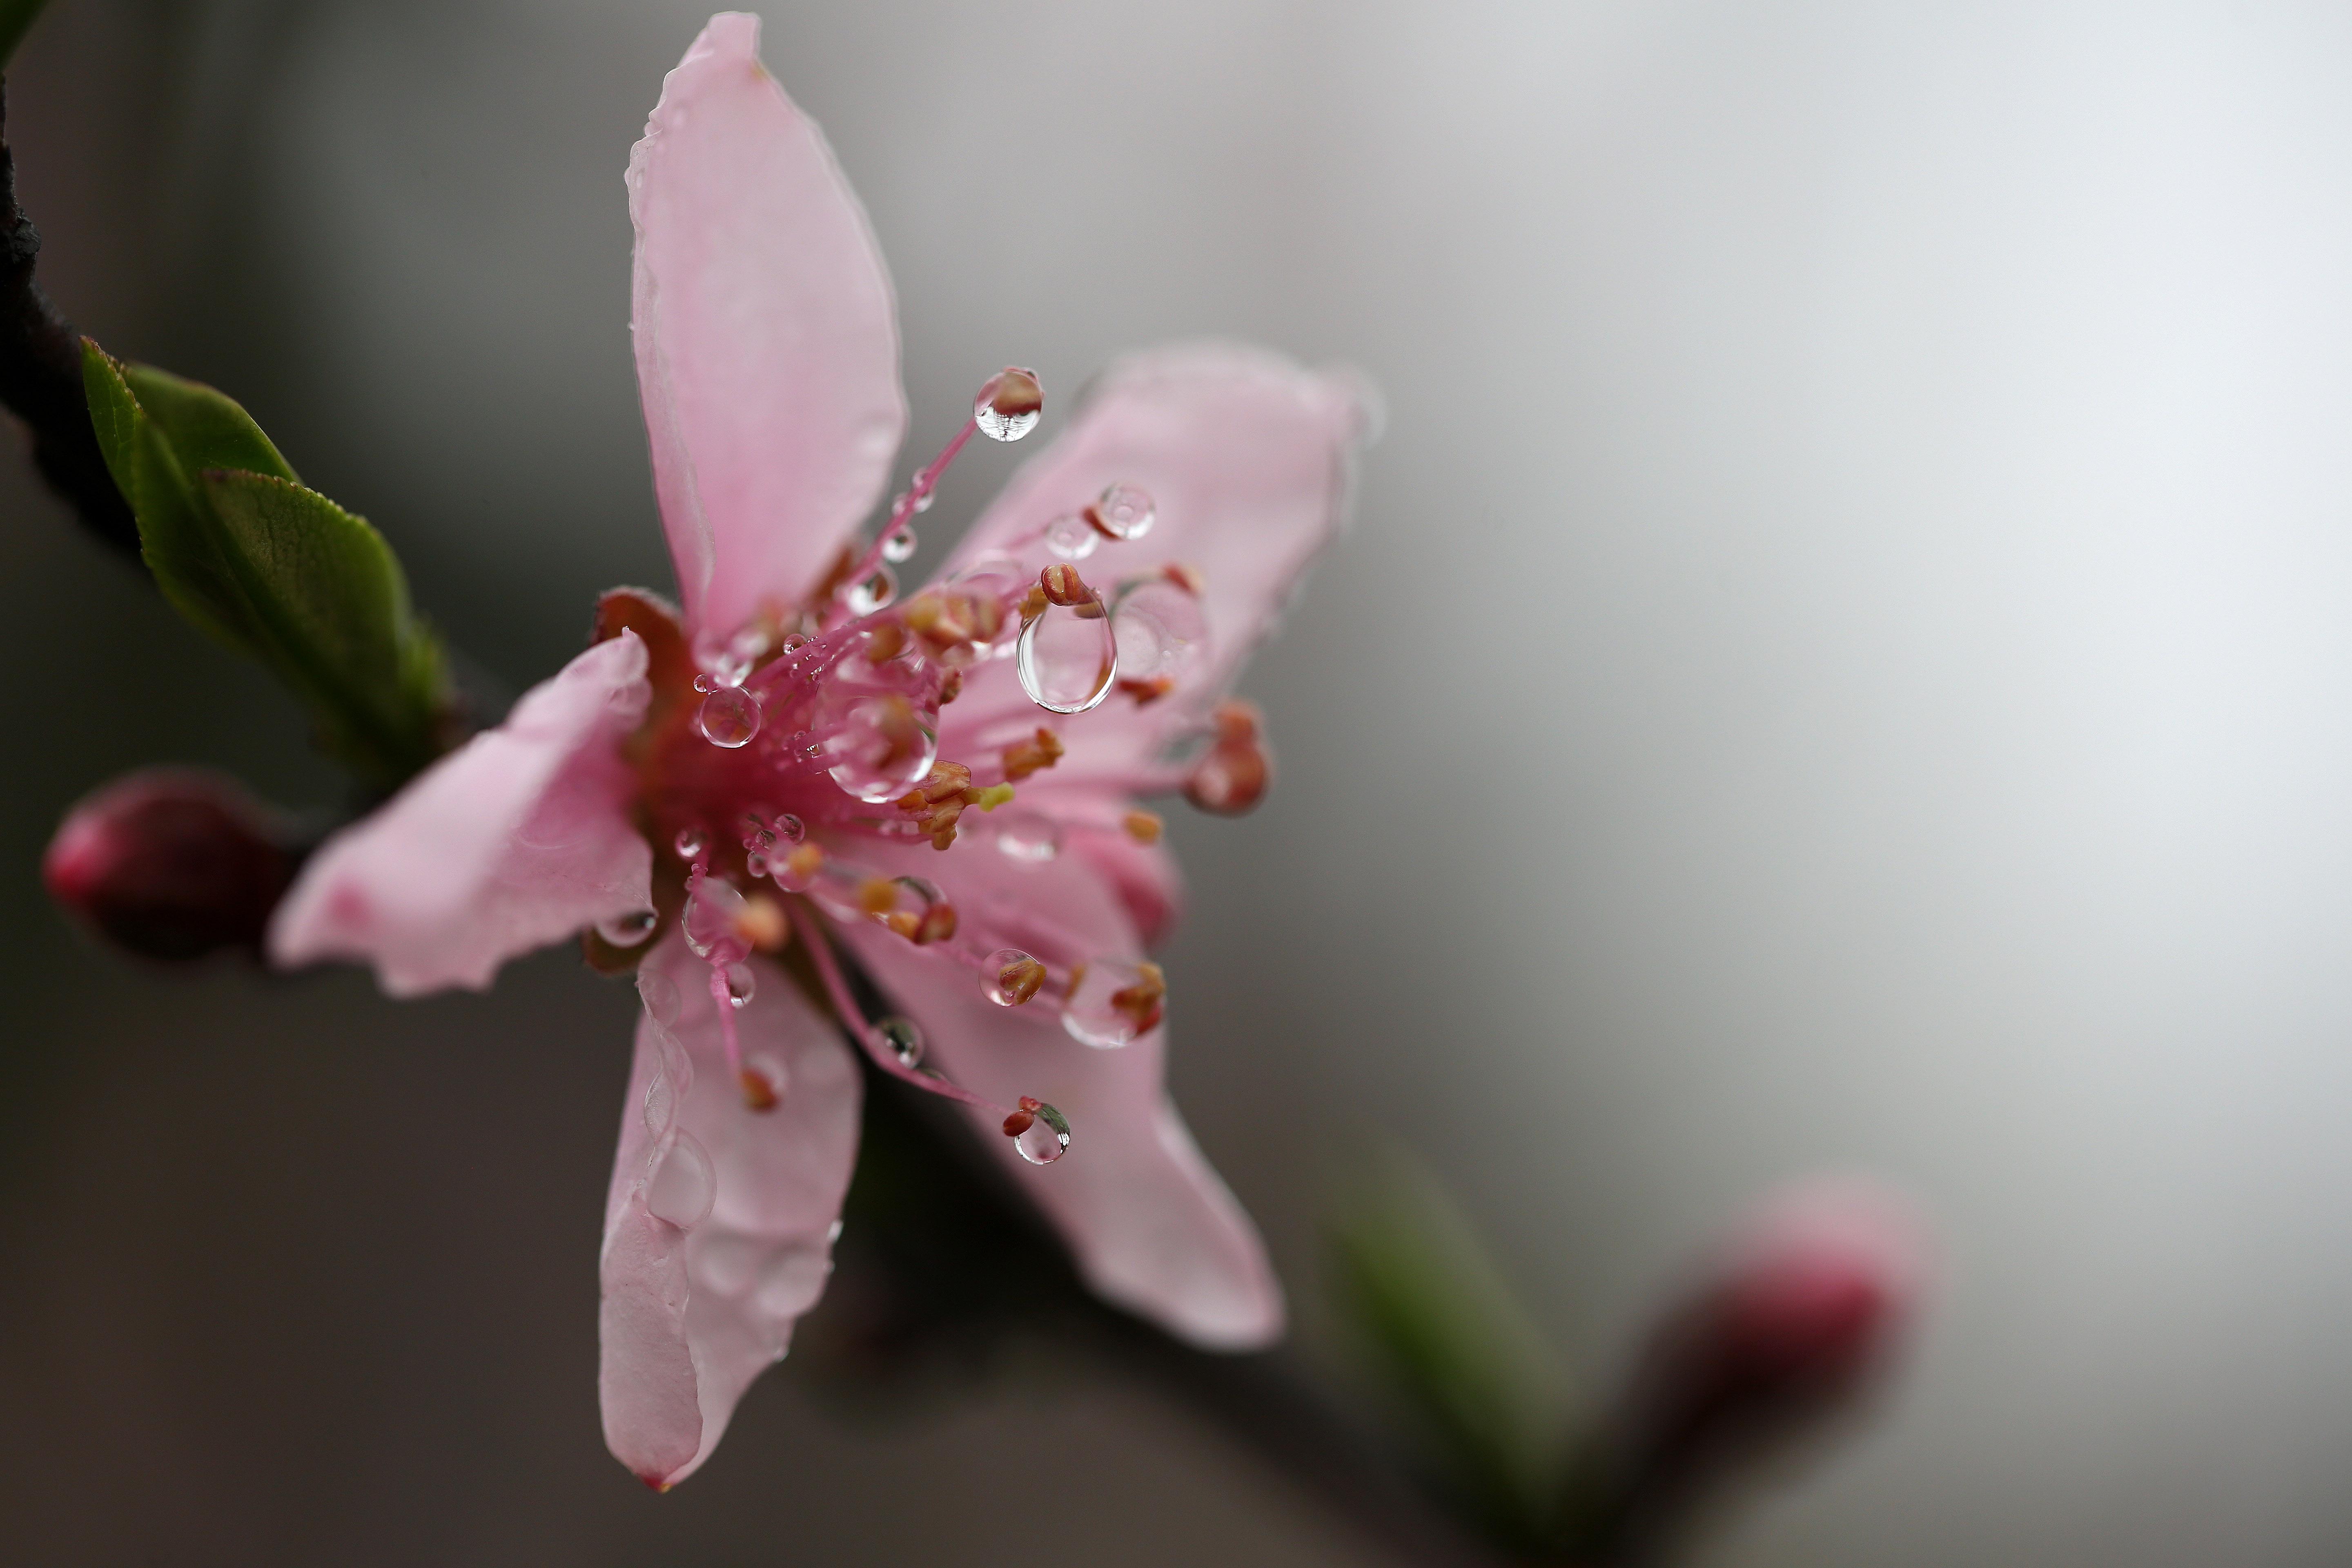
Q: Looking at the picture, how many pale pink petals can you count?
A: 5